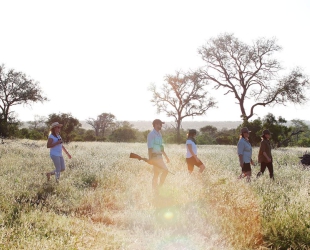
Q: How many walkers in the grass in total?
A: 5